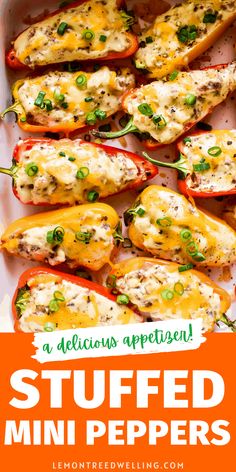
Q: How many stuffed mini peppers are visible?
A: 10